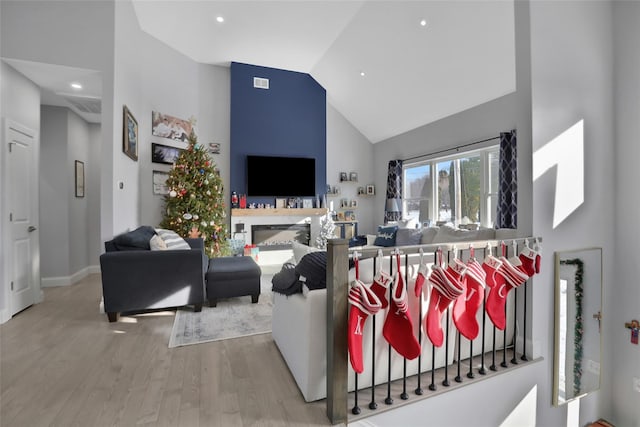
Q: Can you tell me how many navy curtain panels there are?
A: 2